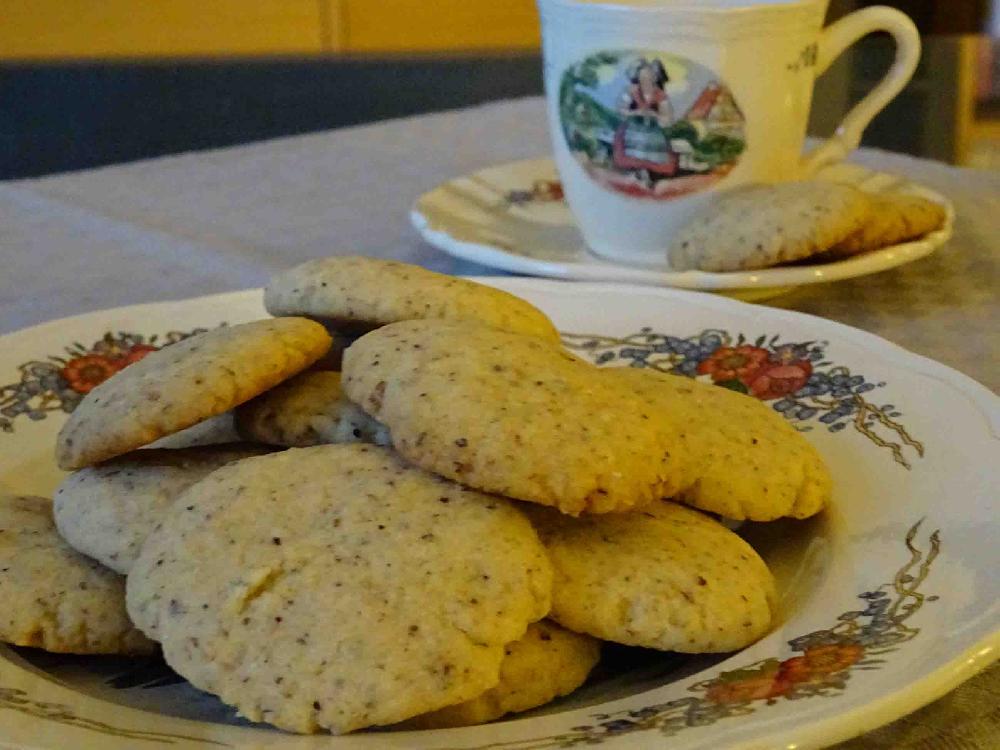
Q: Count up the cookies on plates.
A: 12